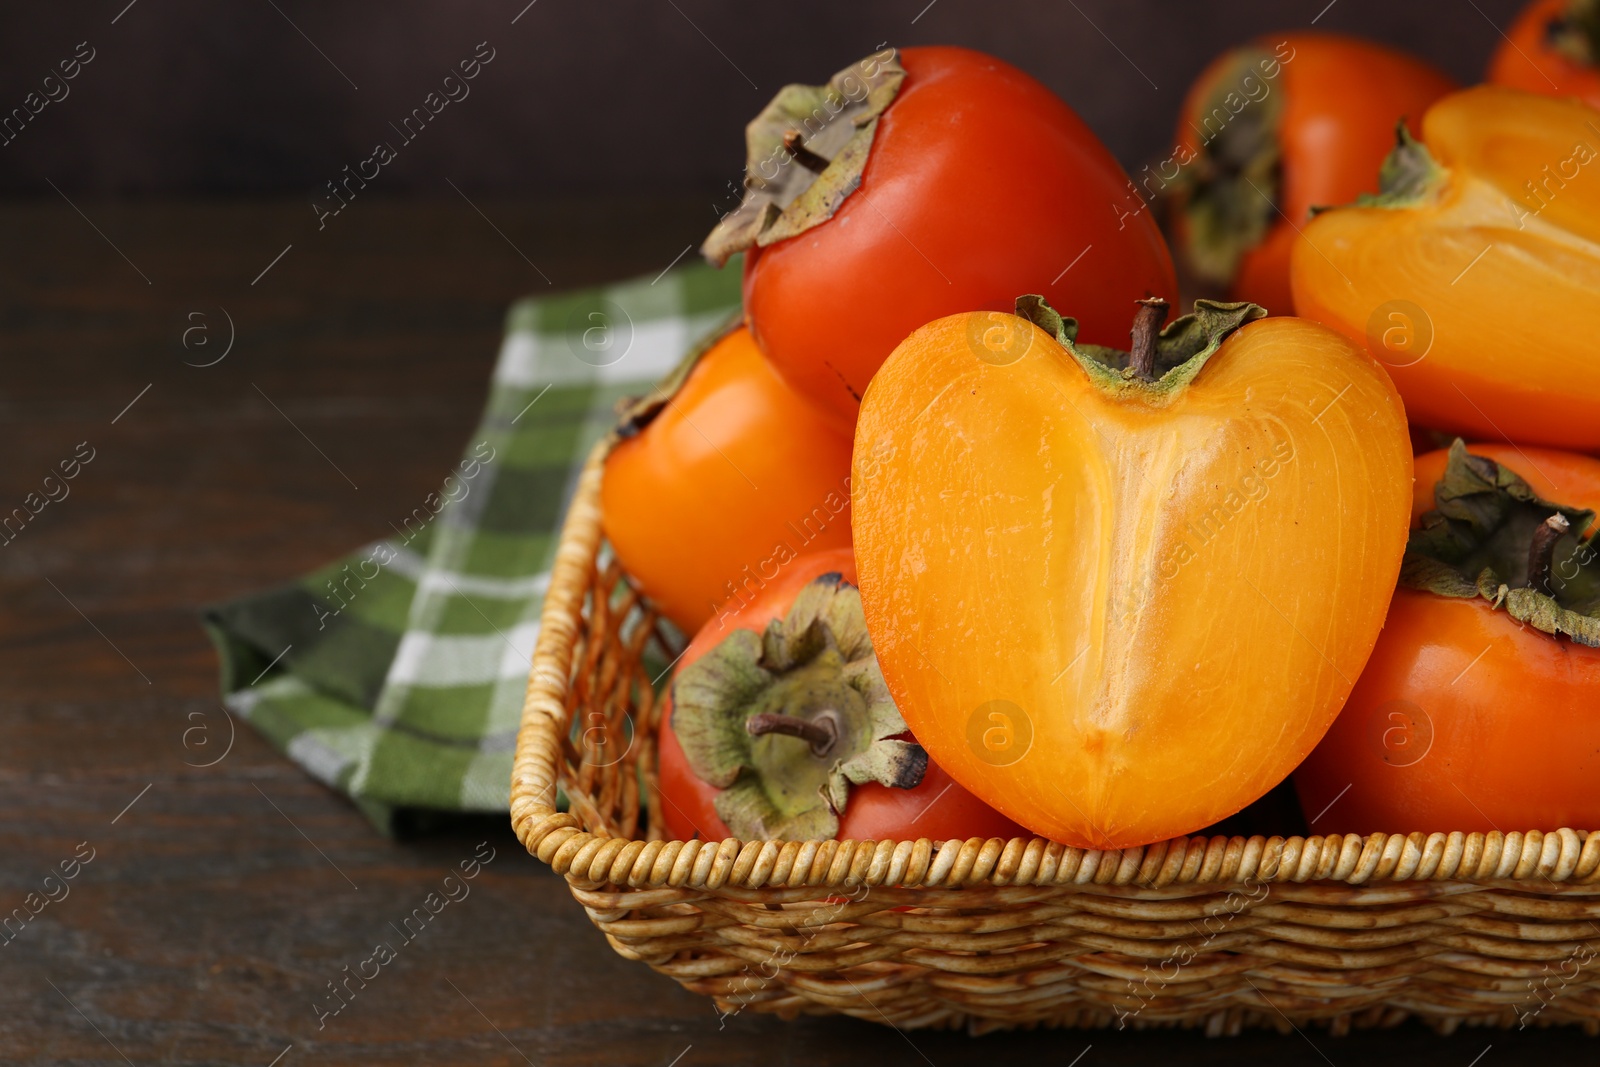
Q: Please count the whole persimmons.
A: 6